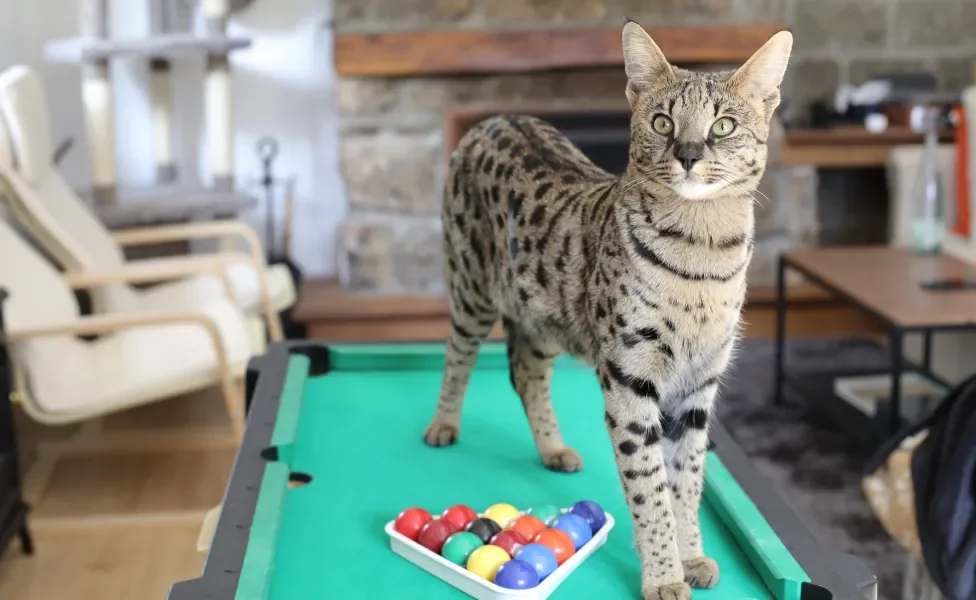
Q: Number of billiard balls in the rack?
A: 15